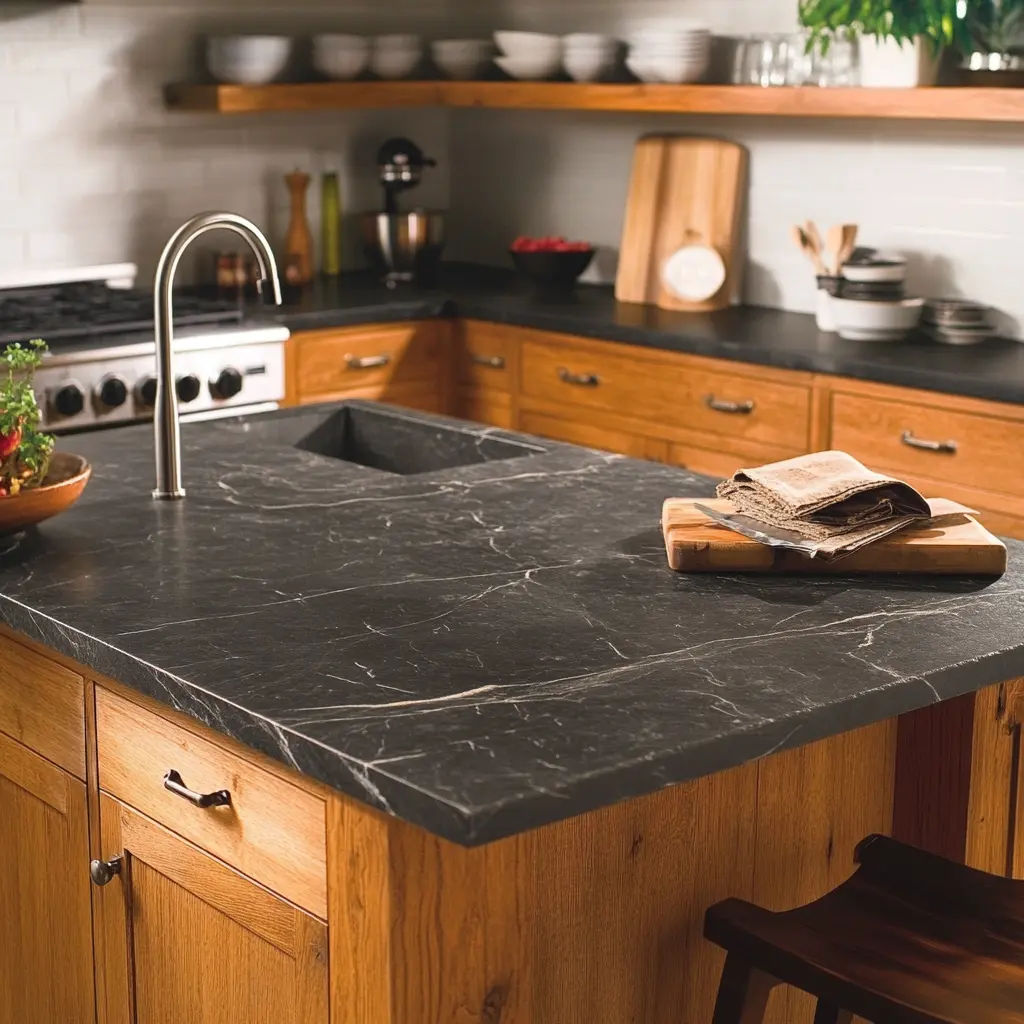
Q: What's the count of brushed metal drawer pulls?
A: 6